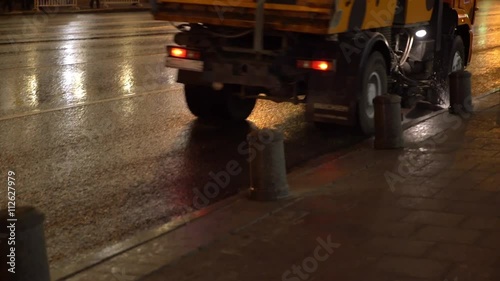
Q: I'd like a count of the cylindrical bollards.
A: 4